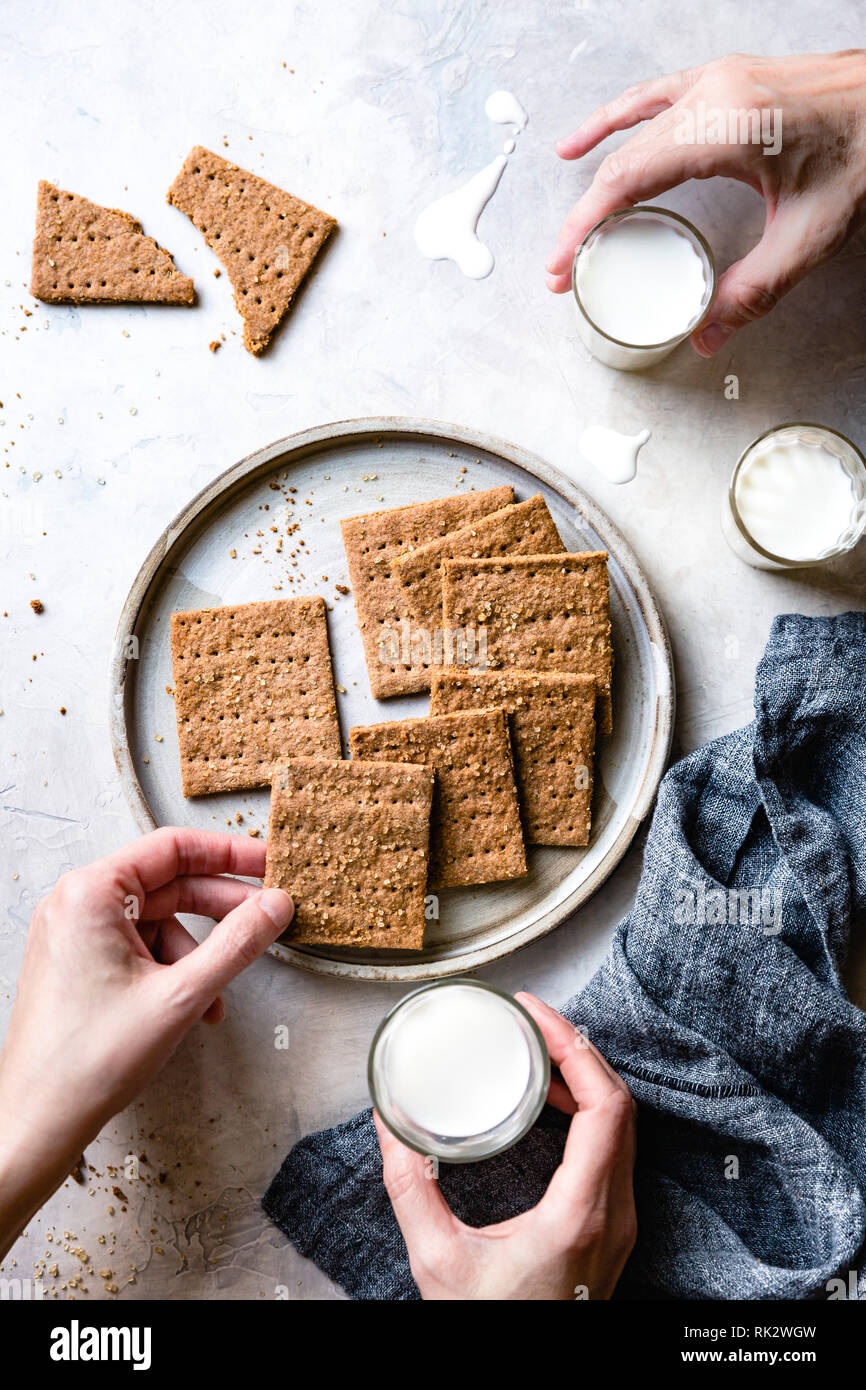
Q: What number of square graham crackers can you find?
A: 7